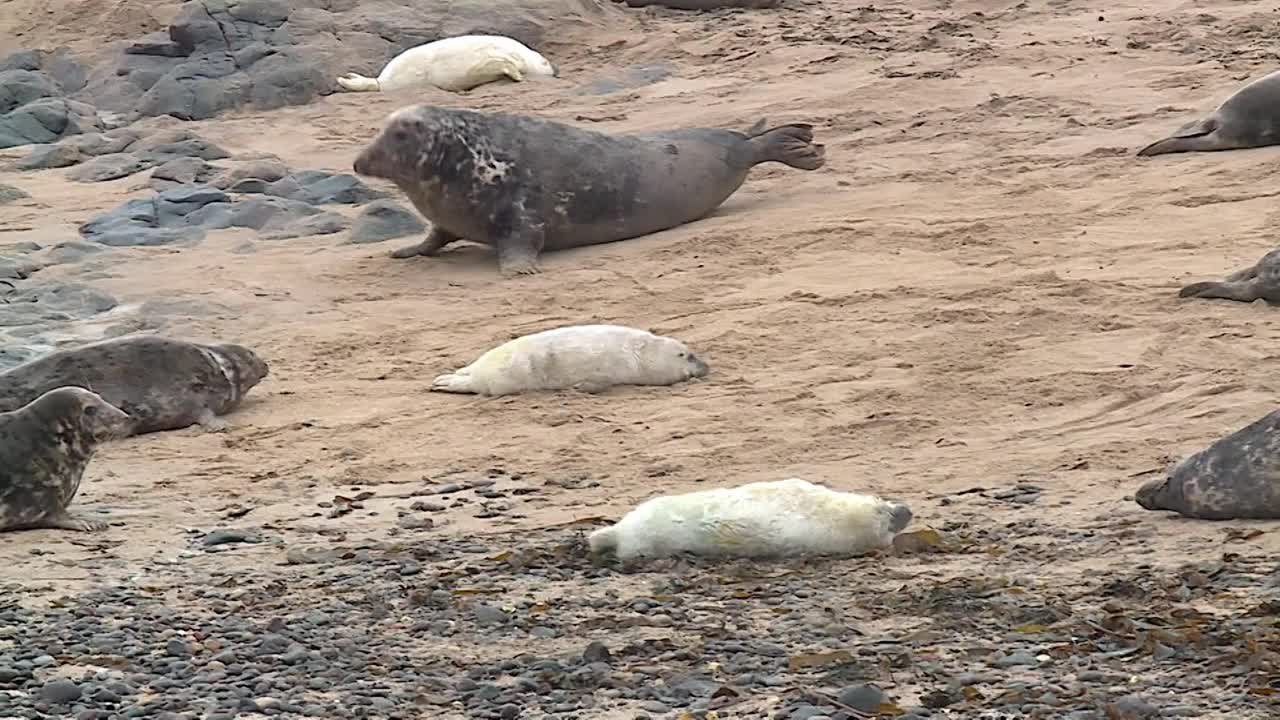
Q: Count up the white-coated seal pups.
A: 3